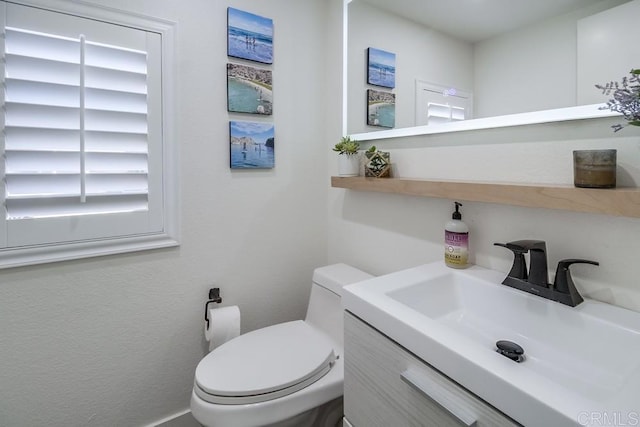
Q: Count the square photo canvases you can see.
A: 3